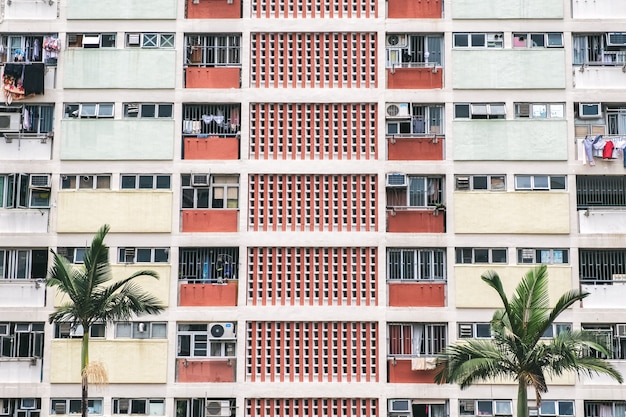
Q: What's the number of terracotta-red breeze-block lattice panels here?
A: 7